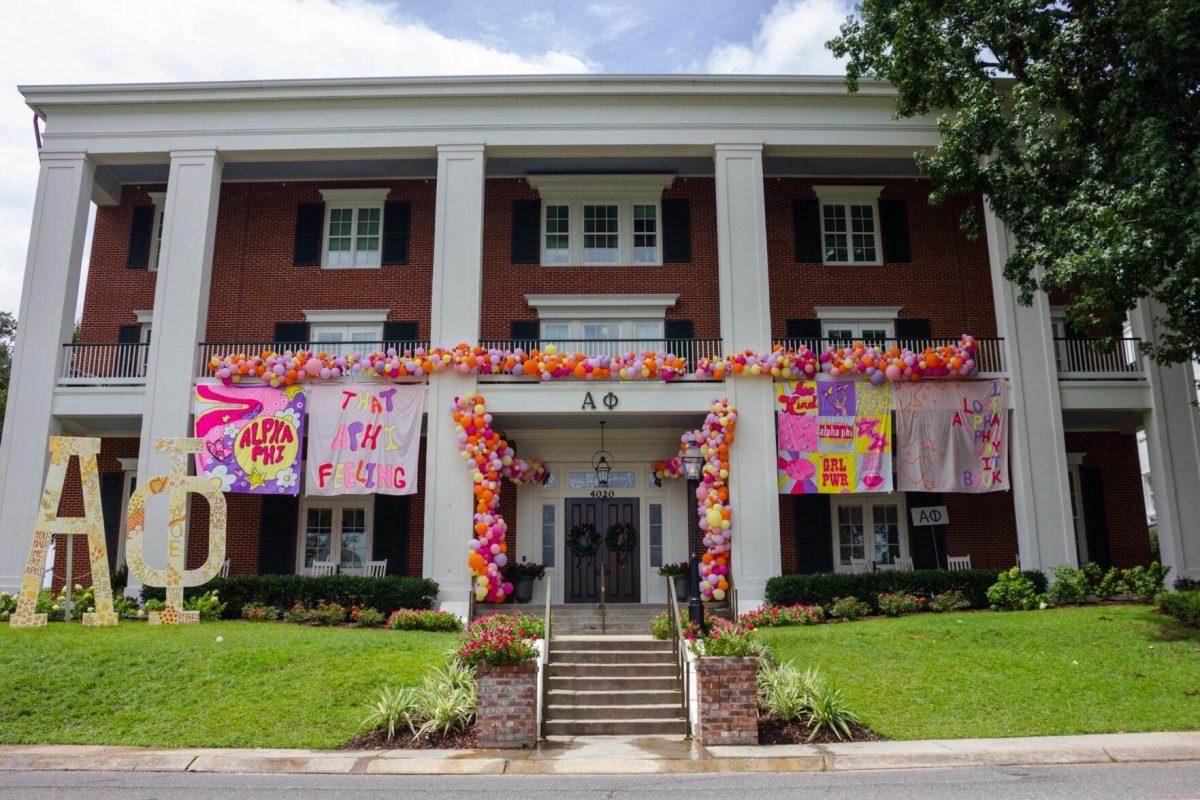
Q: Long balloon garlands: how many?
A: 3